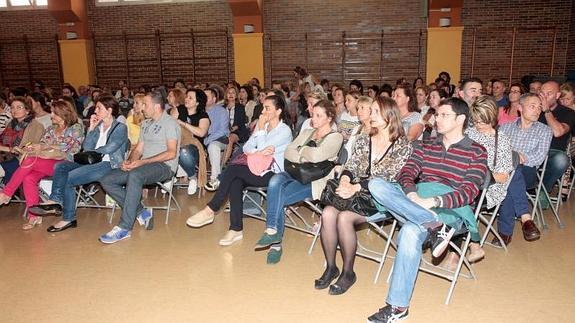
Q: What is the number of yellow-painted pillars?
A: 3